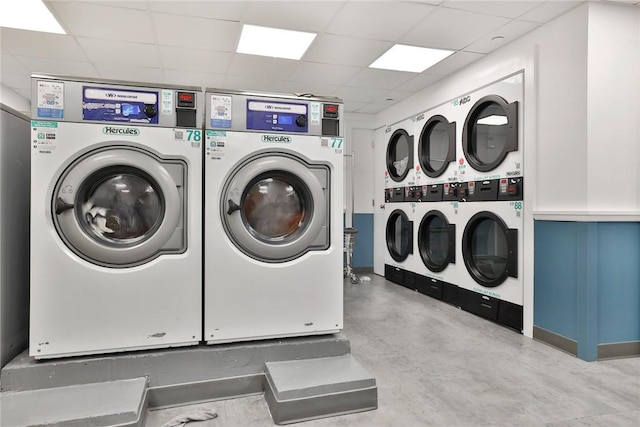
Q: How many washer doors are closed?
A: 2